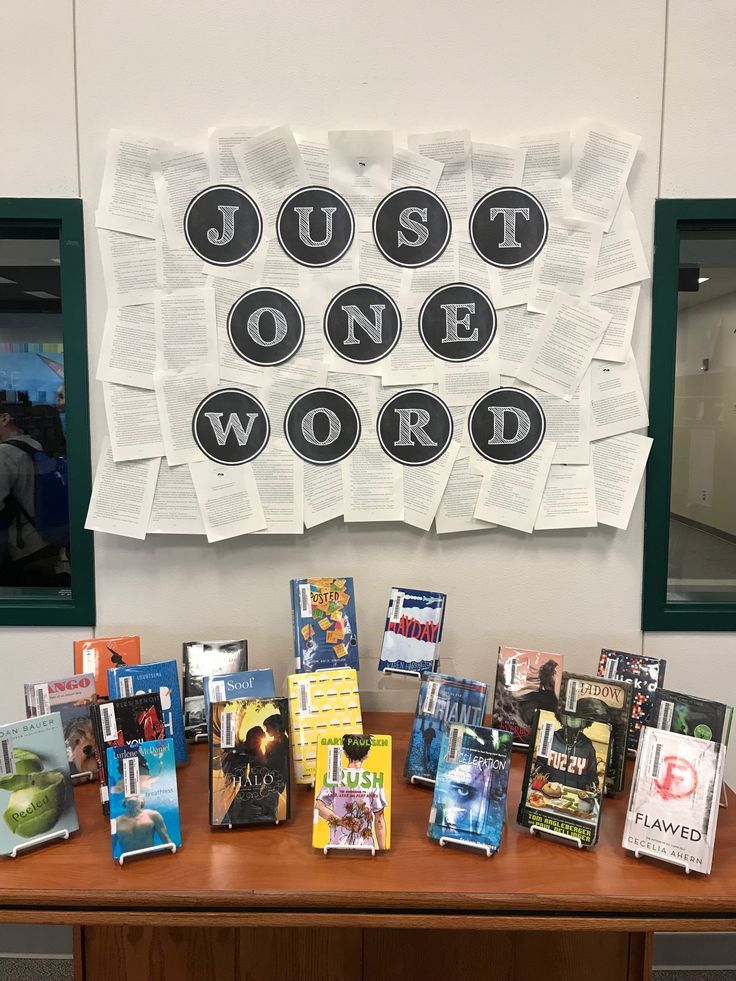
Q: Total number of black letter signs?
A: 11